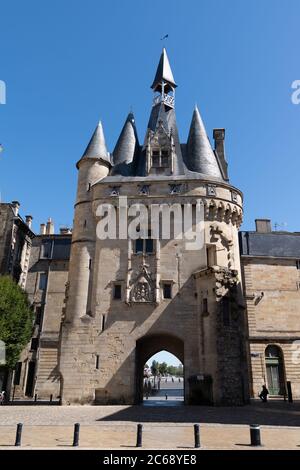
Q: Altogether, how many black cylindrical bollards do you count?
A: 5